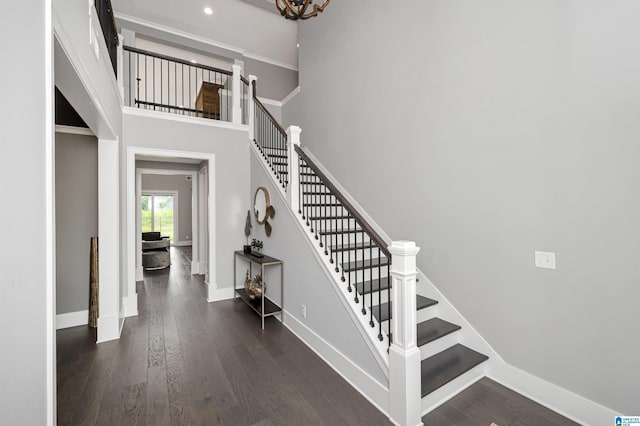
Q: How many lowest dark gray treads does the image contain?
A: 1